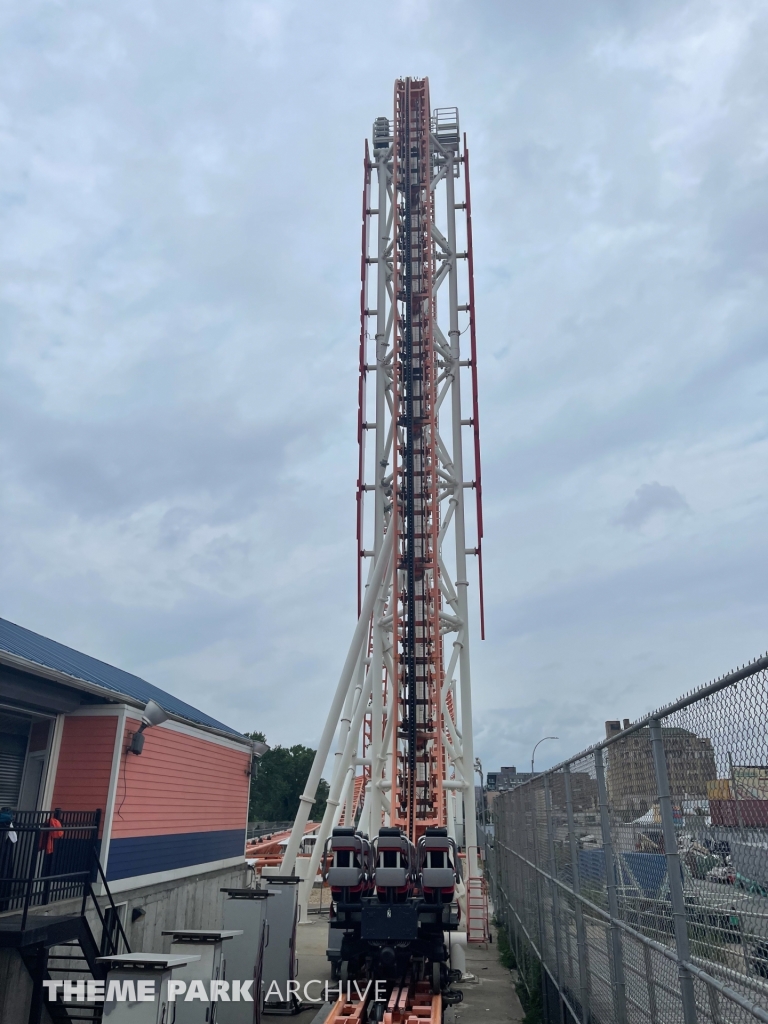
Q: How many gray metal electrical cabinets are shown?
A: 4